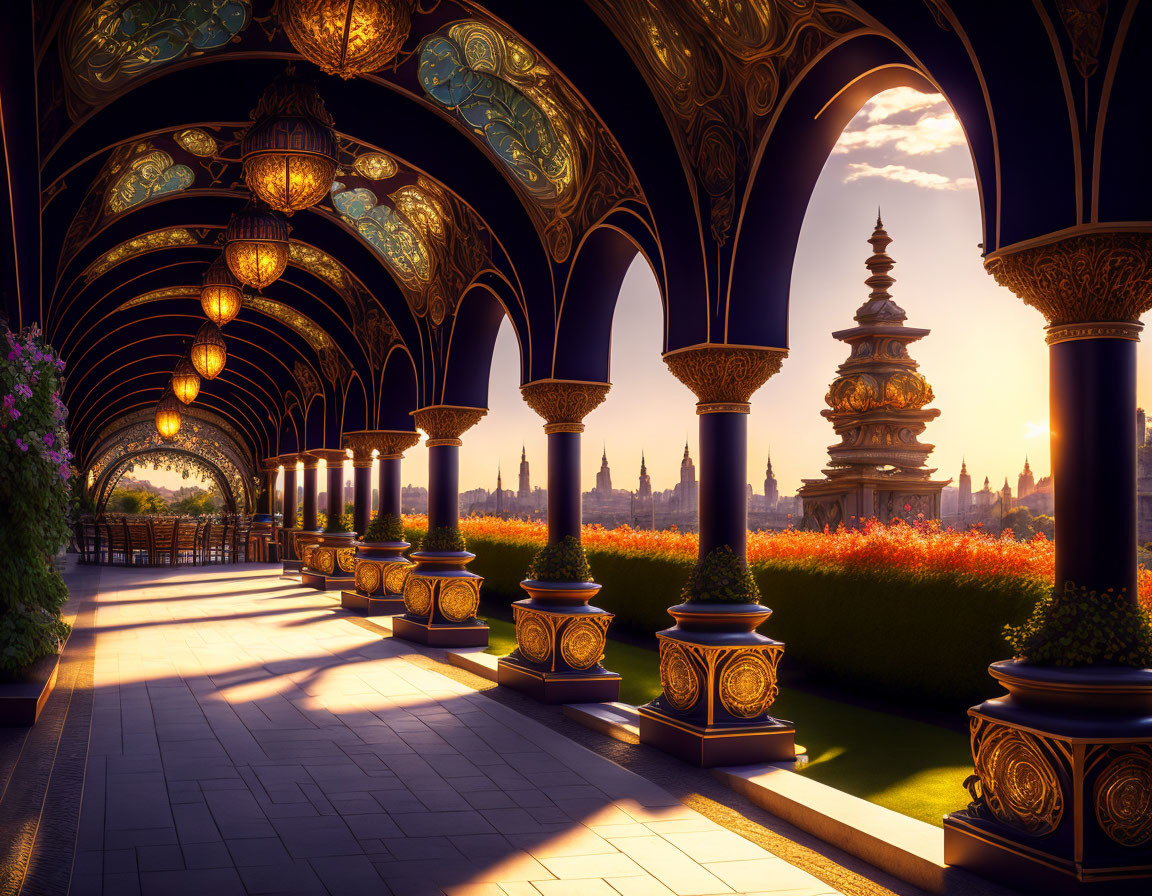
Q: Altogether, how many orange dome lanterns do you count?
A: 7